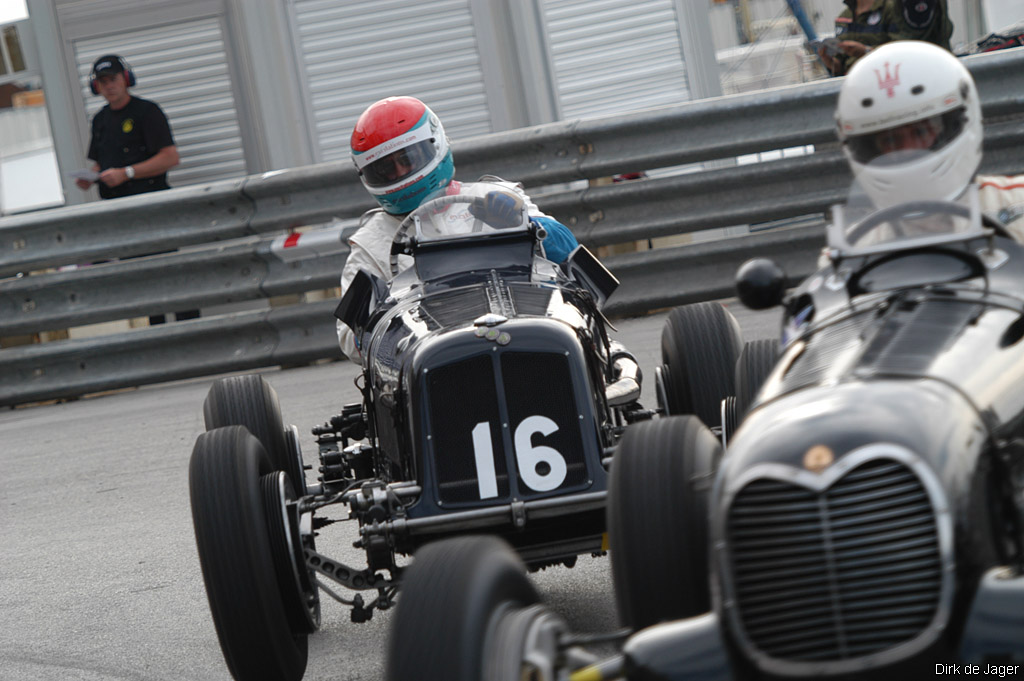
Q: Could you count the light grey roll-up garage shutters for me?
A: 3